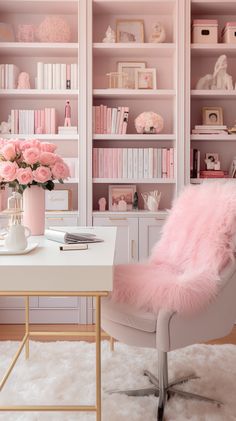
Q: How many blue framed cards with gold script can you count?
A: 0